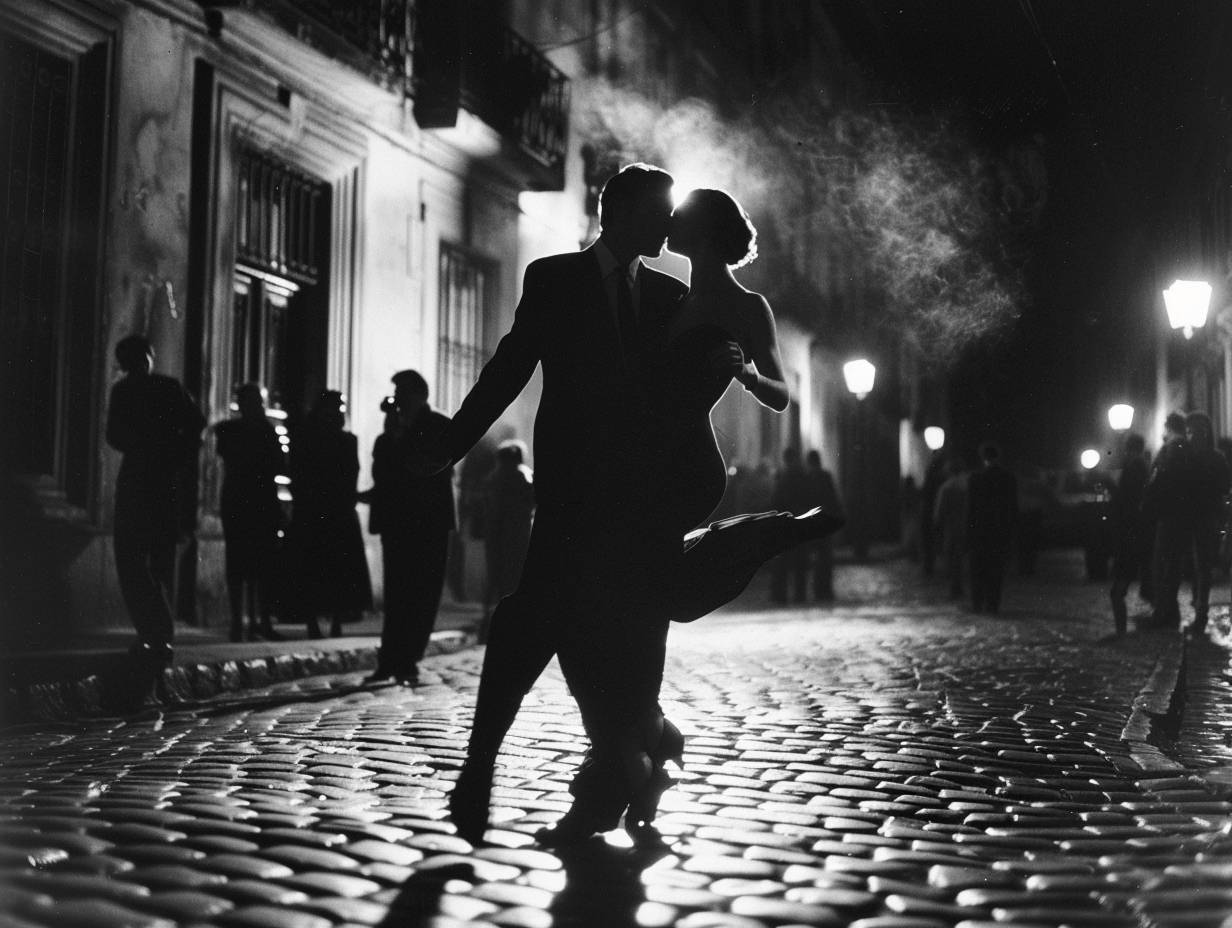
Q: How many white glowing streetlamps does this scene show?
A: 5